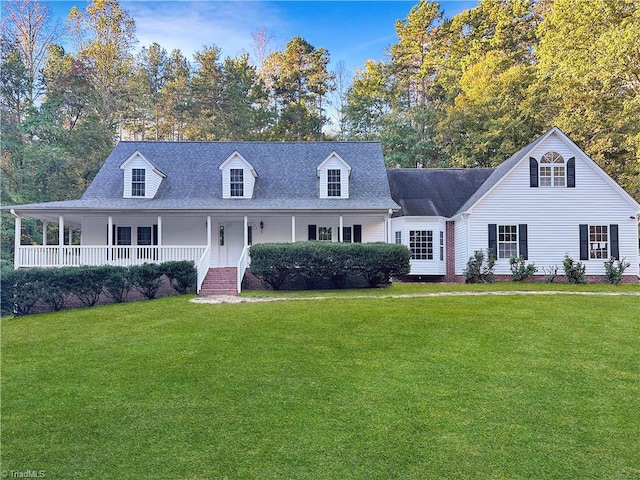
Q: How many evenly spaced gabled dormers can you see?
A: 3